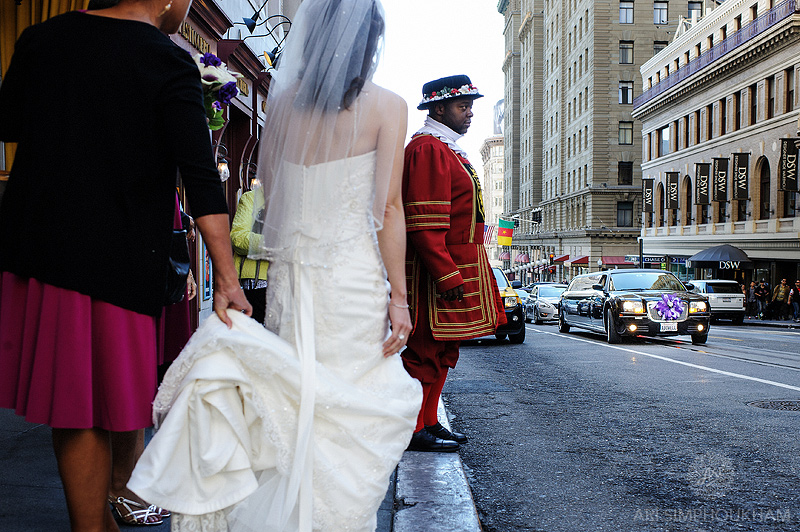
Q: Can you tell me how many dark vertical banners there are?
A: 6